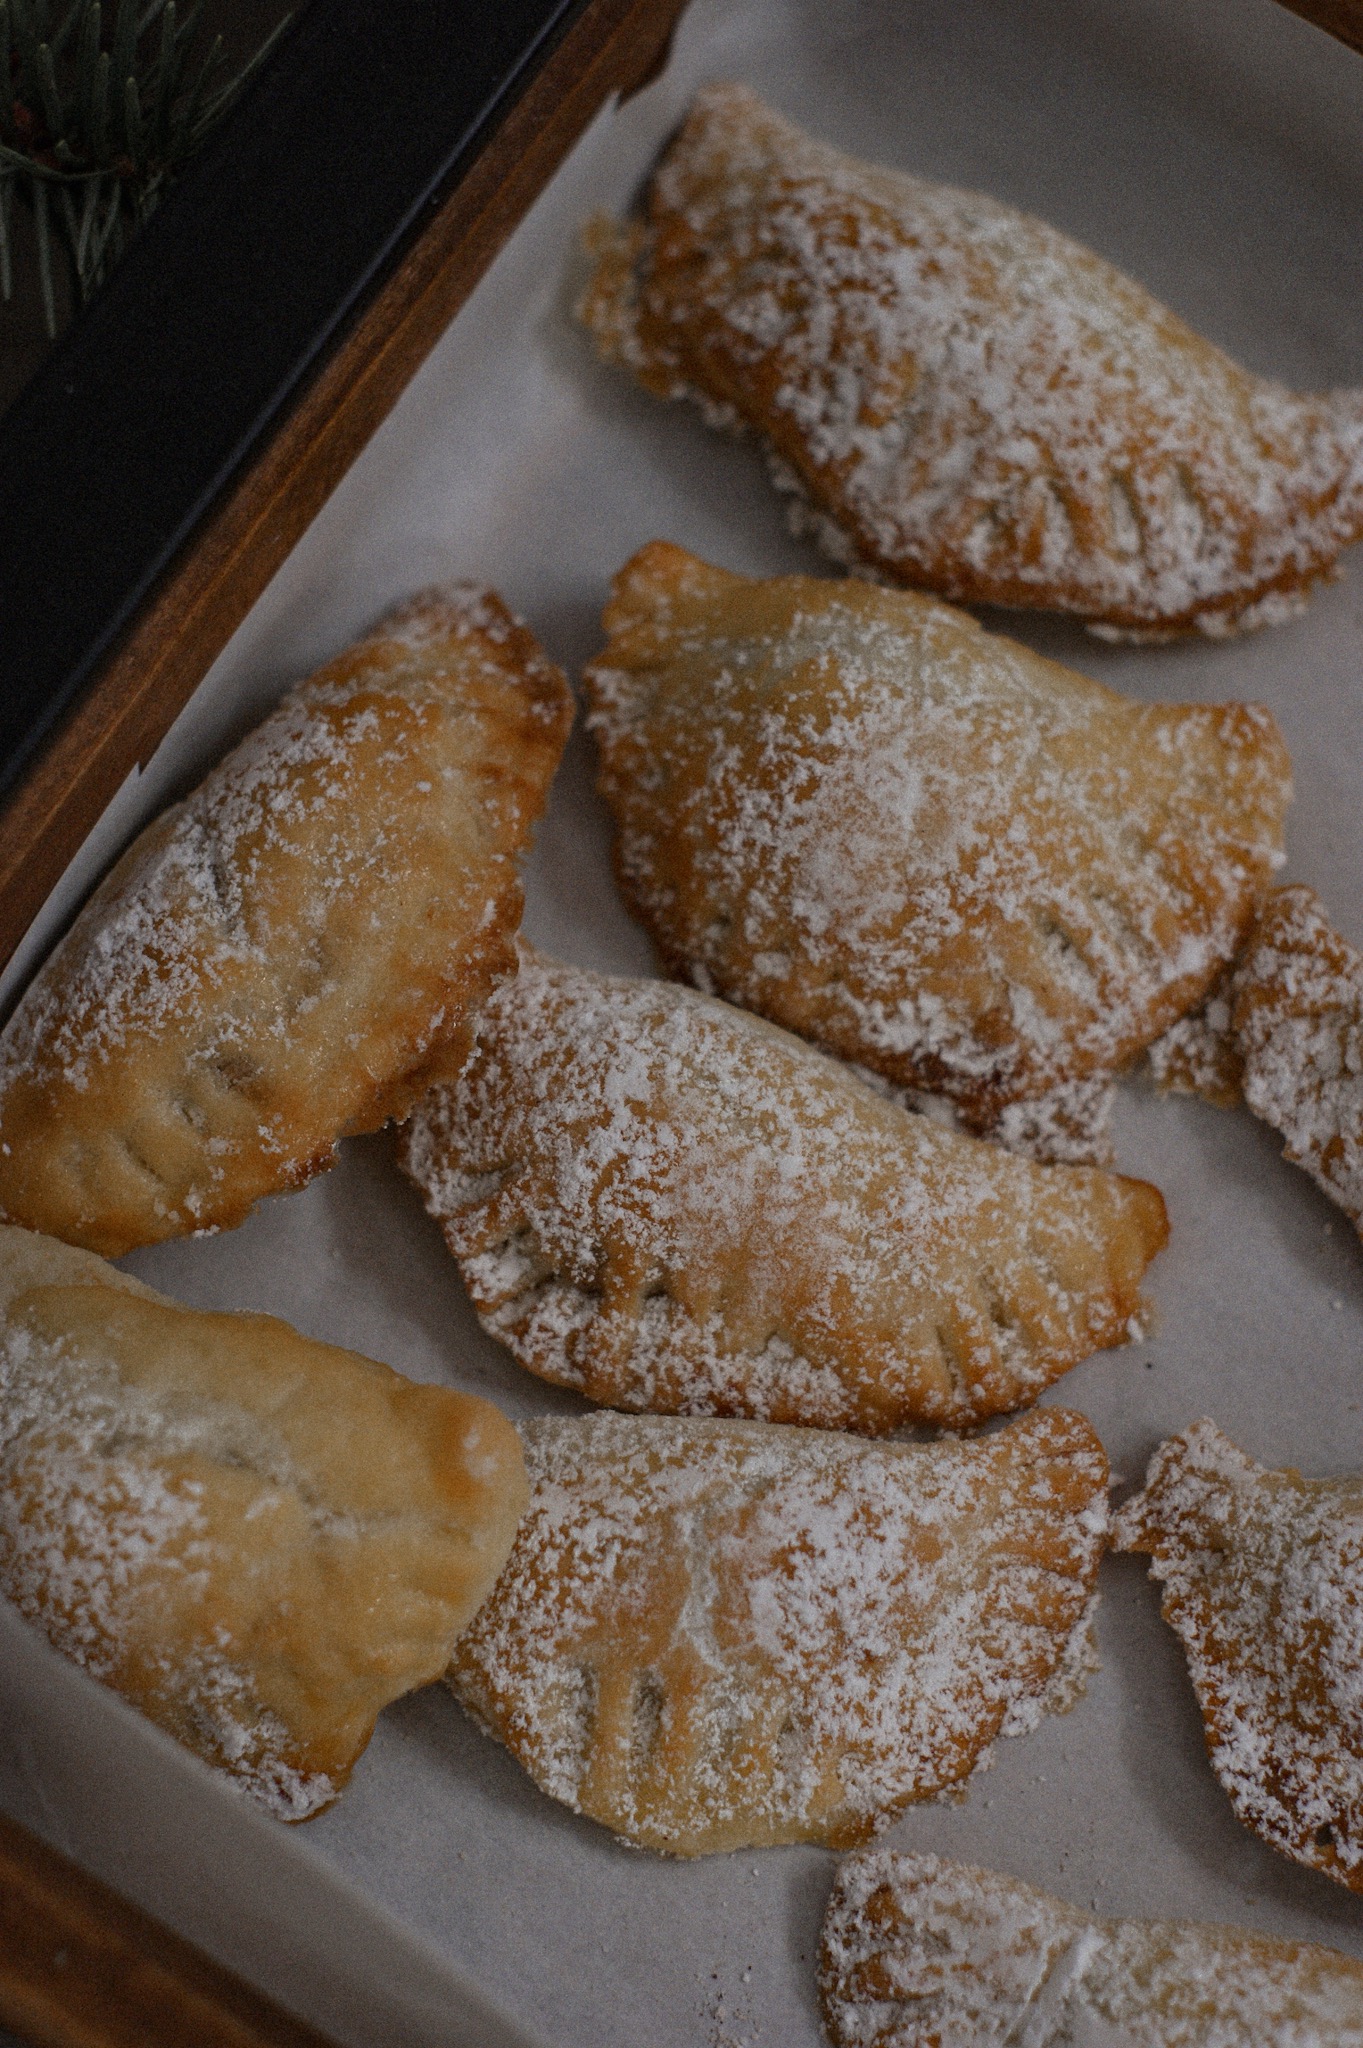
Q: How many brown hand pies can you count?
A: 9